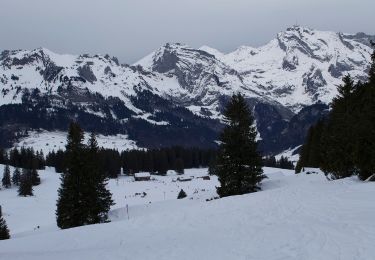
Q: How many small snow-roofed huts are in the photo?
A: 3